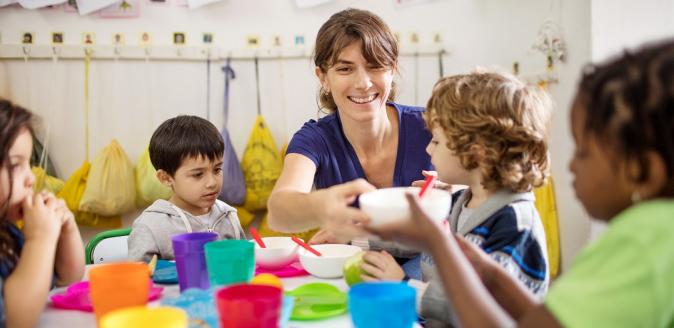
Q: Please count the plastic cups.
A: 6